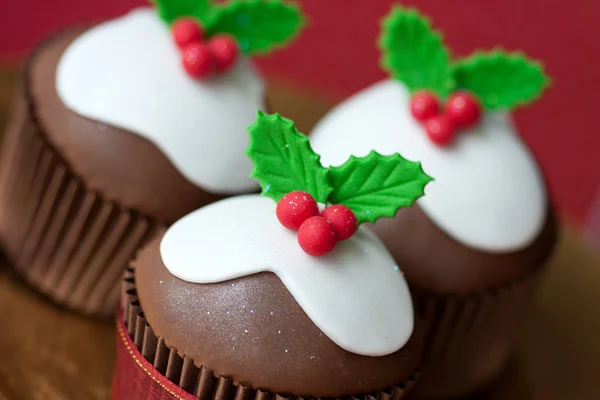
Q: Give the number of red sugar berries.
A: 9